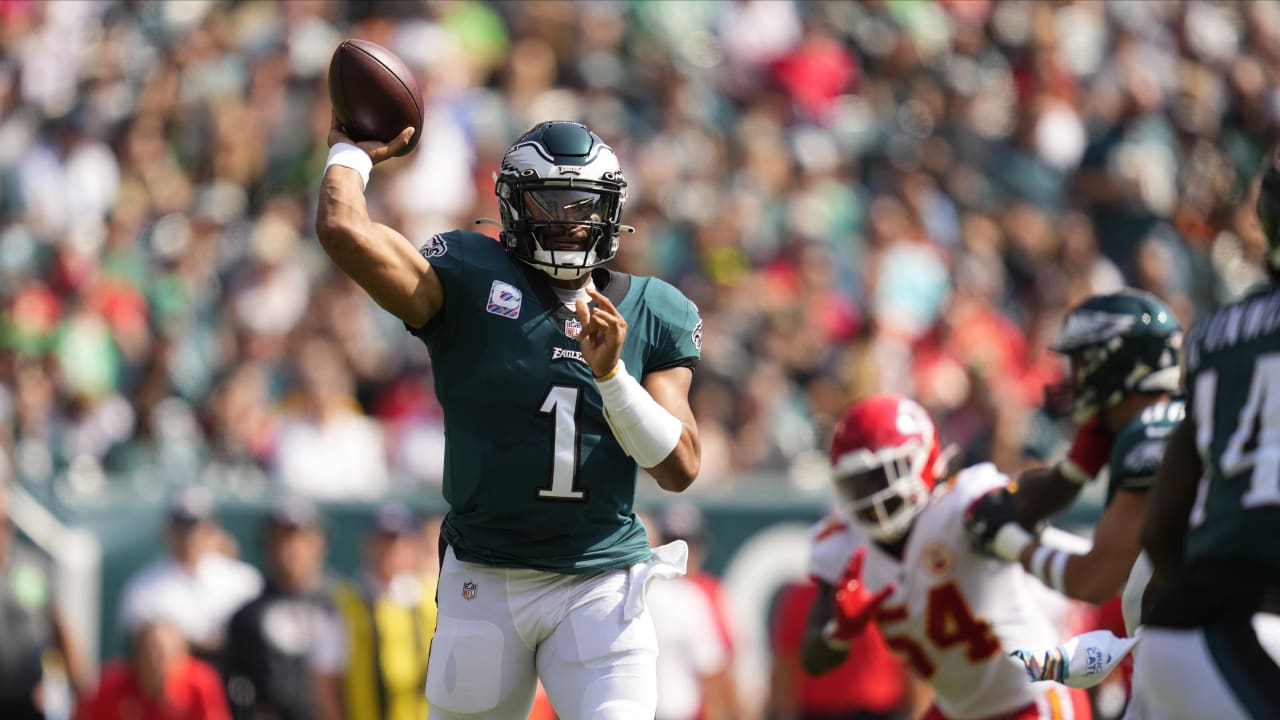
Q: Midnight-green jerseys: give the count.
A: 3